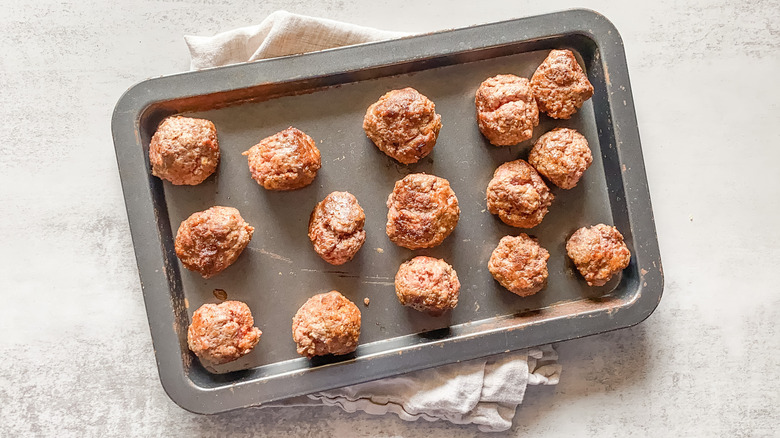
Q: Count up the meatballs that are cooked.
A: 15